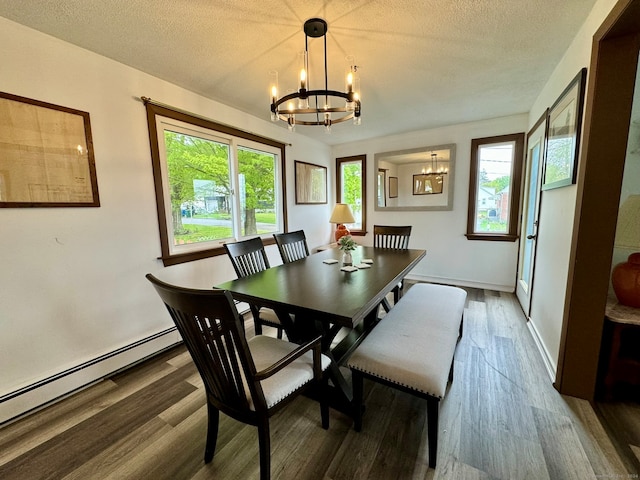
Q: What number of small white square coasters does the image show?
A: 4